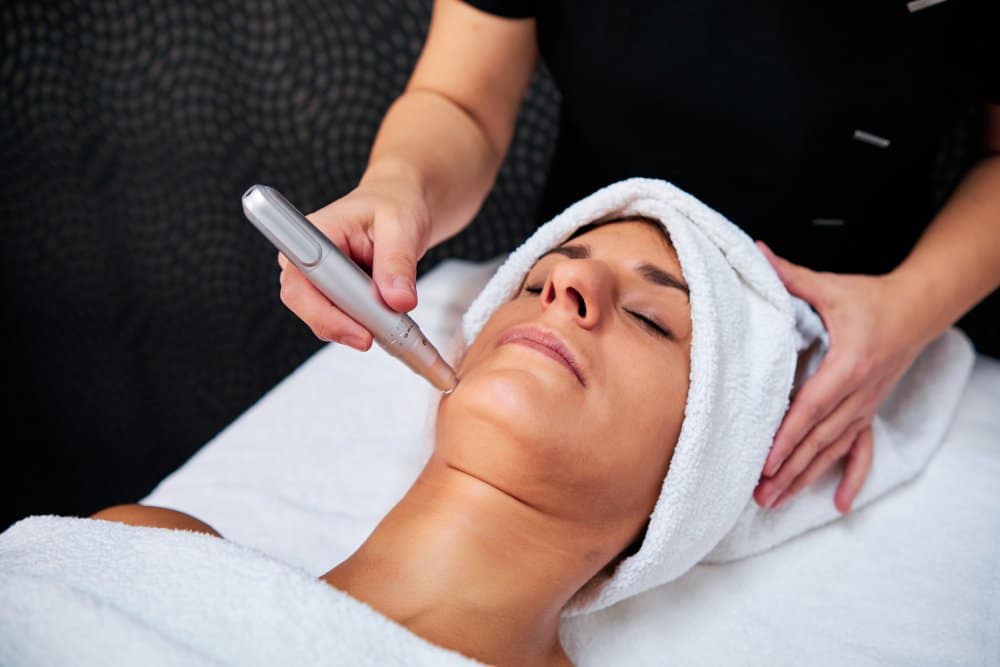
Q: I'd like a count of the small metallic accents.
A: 3